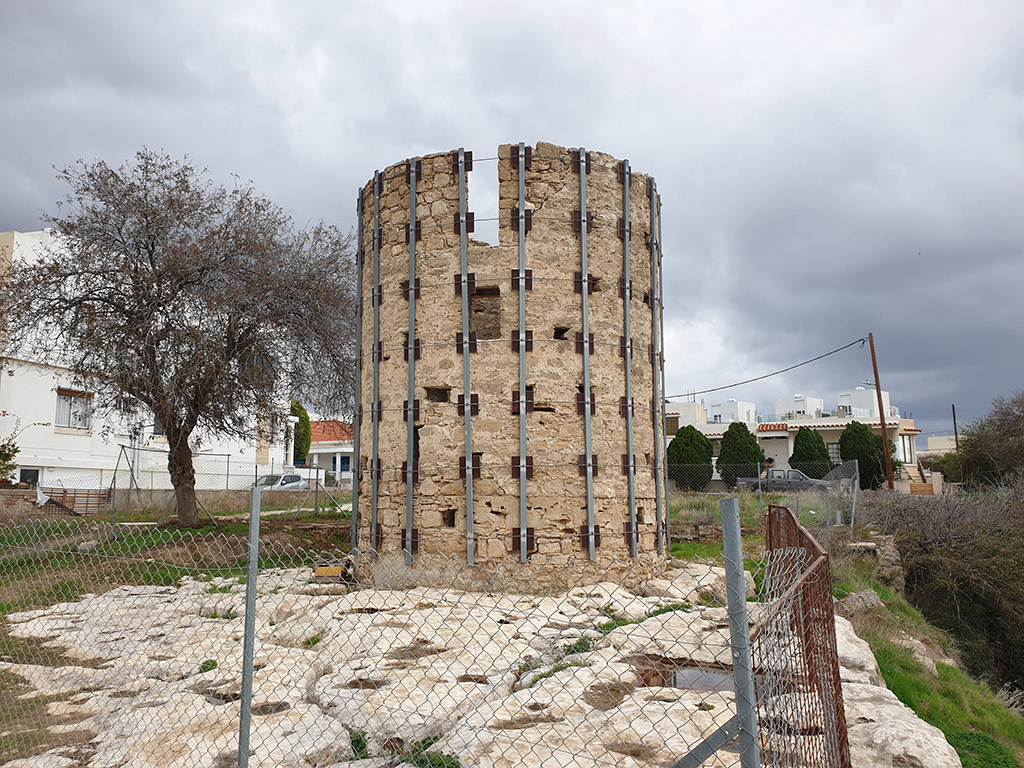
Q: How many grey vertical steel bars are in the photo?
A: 9